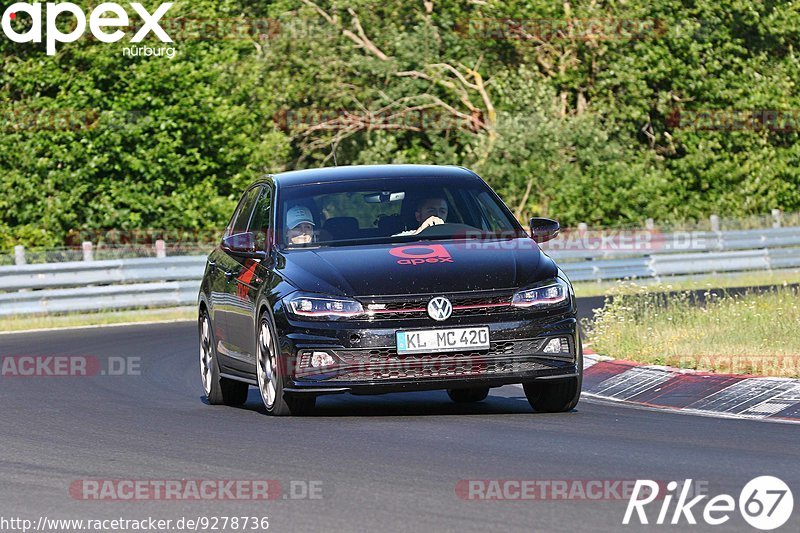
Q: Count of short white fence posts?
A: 7